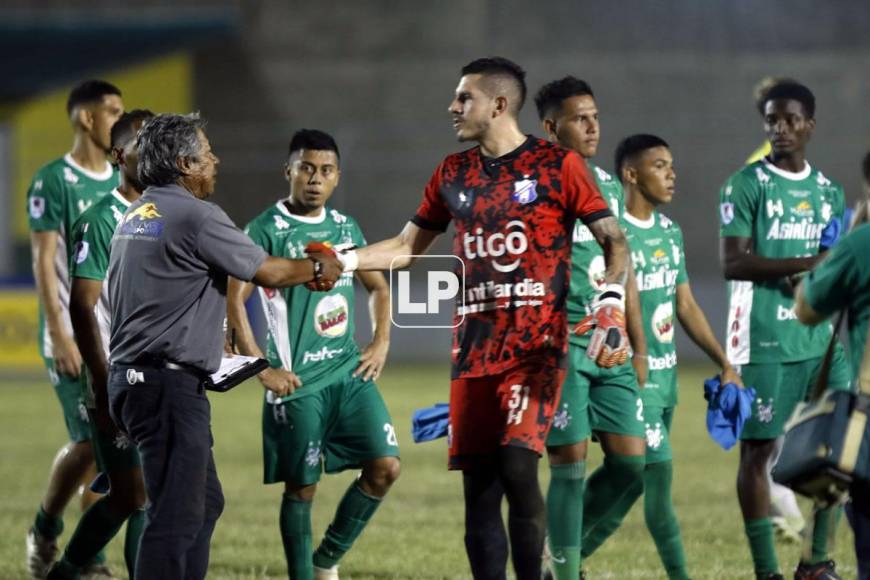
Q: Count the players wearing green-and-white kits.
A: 6